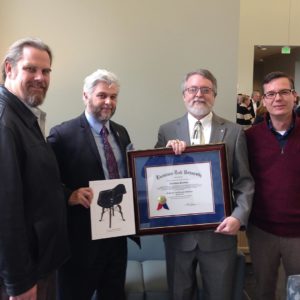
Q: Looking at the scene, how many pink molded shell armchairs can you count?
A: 0